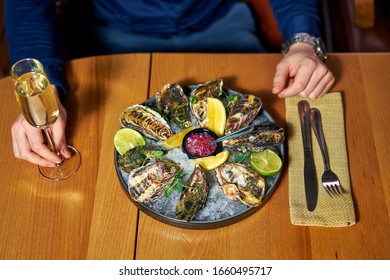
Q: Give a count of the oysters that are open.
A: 0